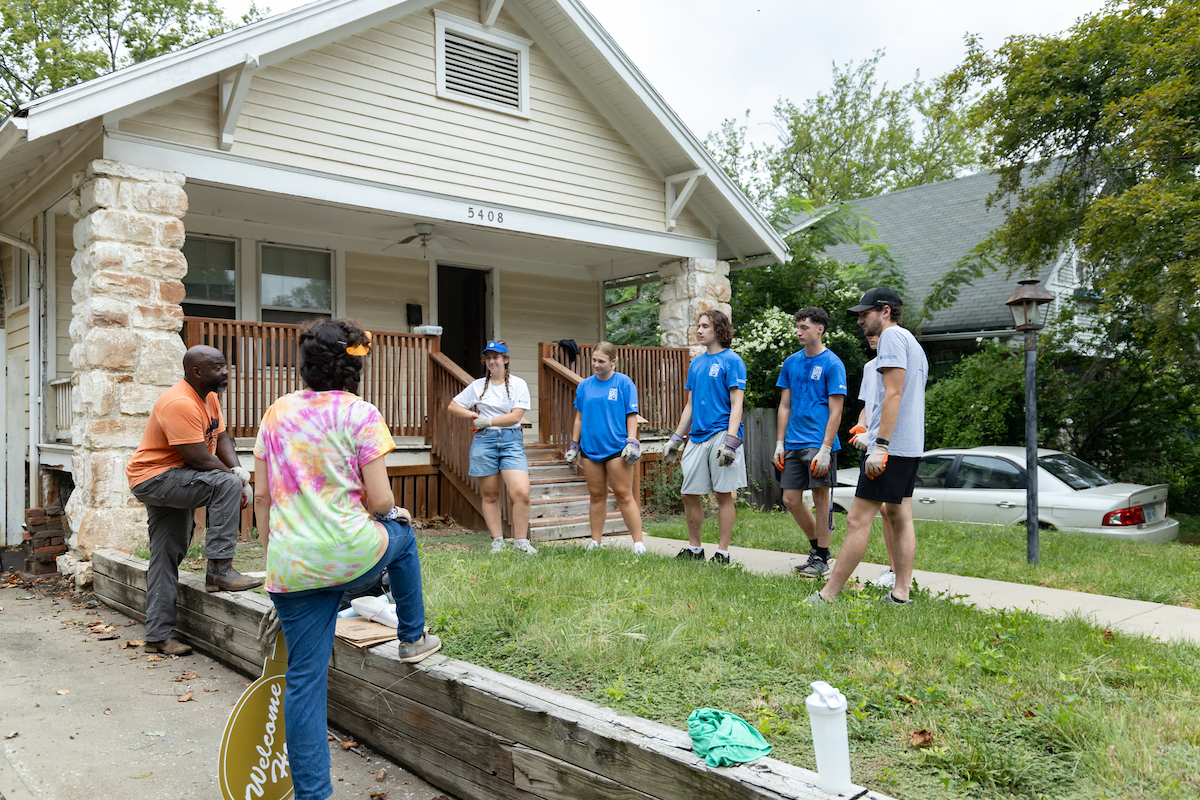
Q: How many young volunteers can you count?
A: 6